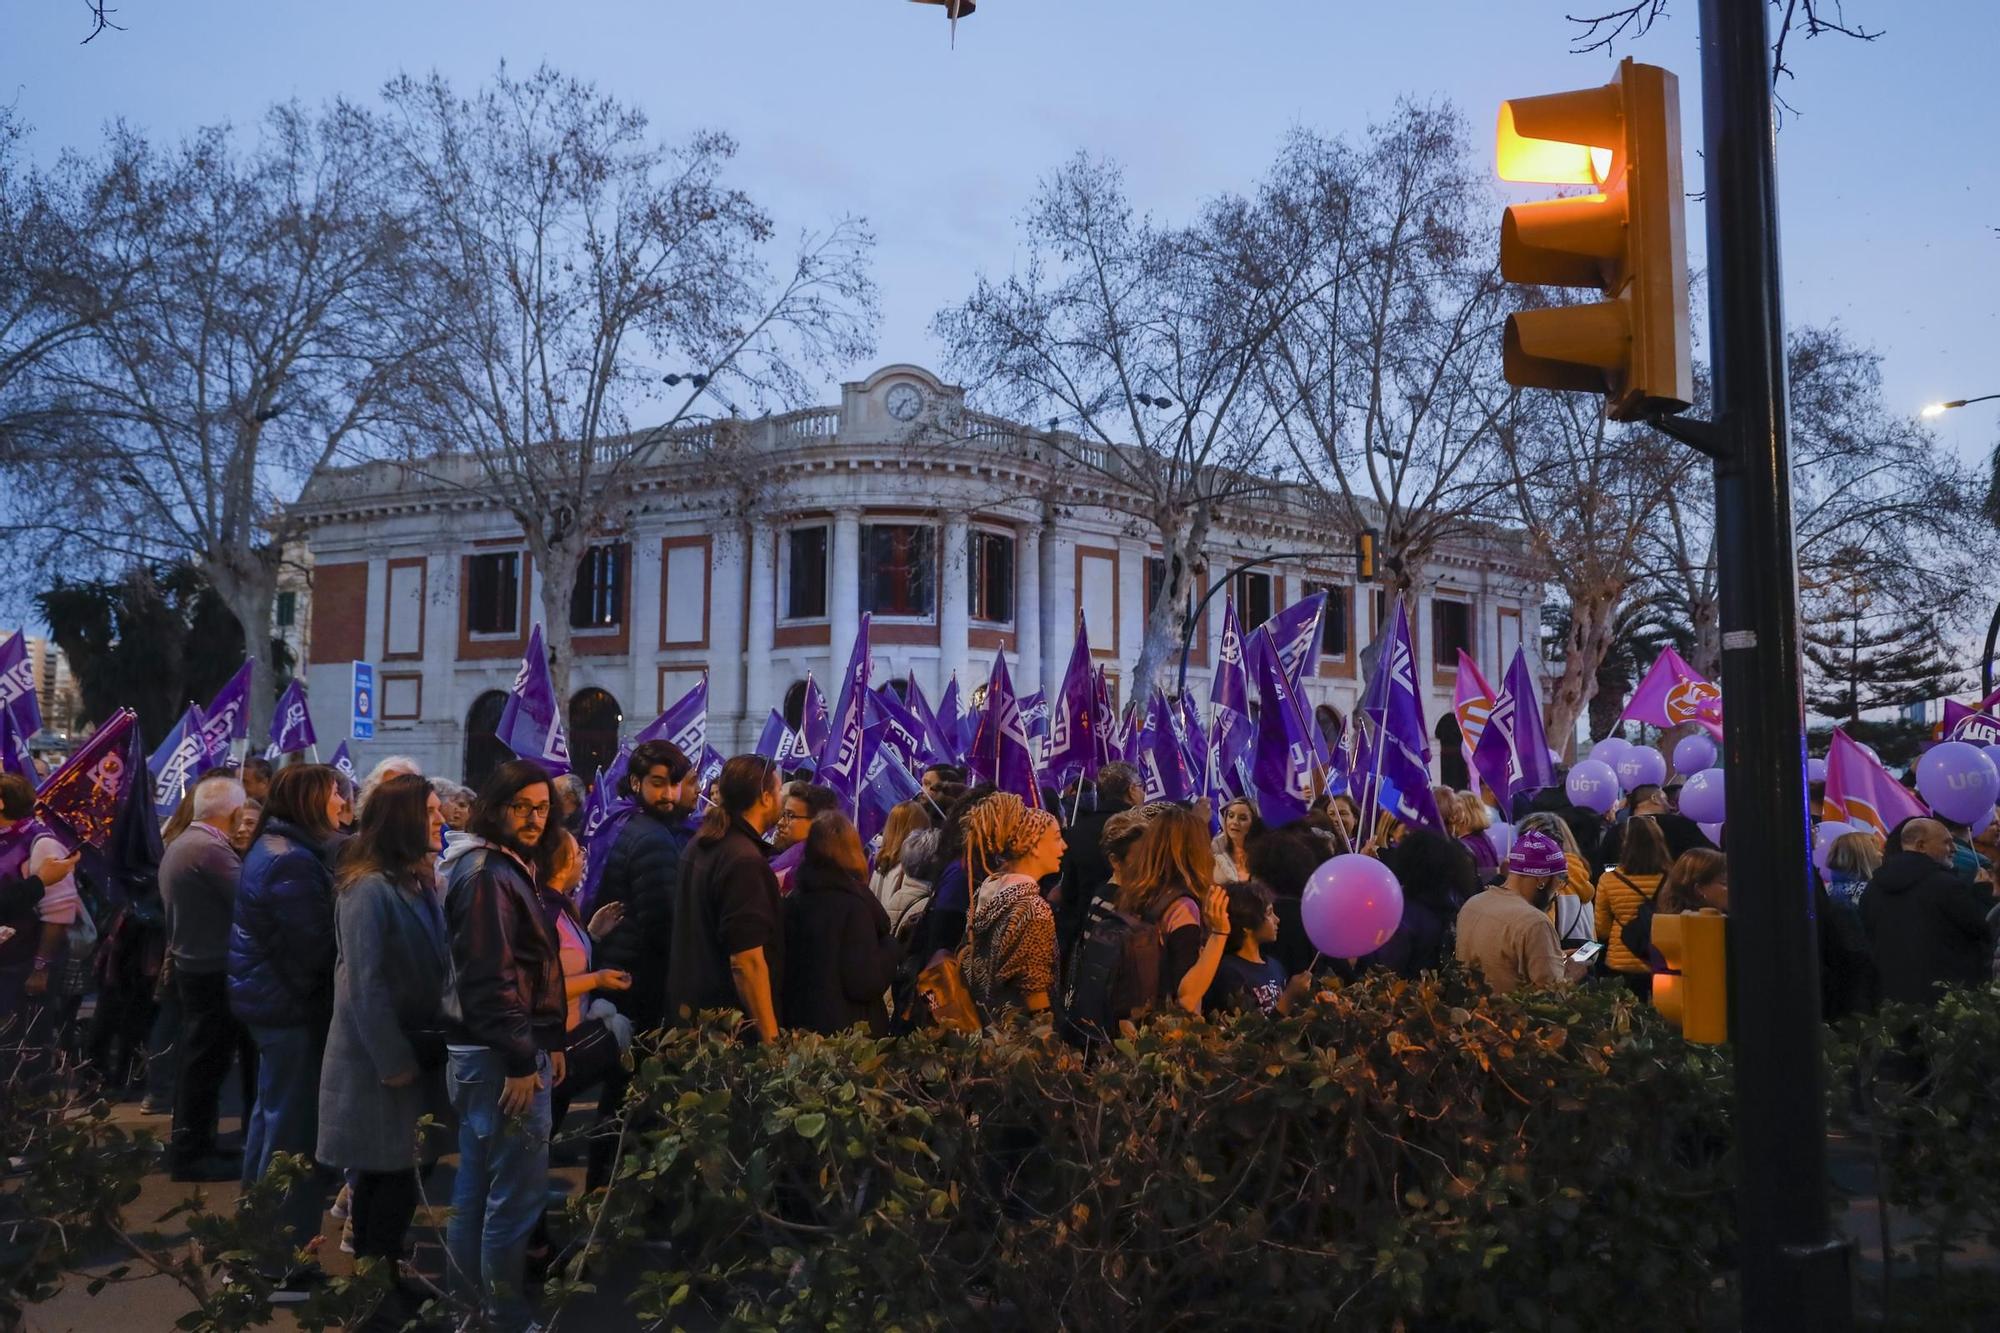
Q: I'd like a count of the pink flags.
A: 3